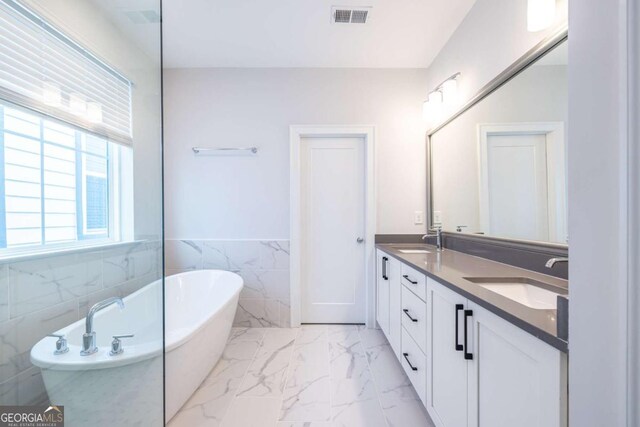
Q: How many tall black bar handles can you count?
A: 4